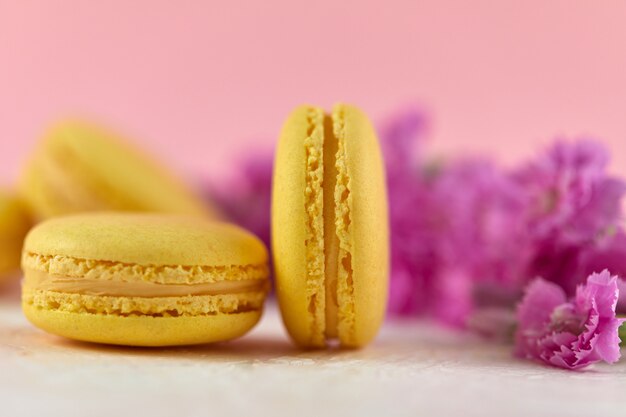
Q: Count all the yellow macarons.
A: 4